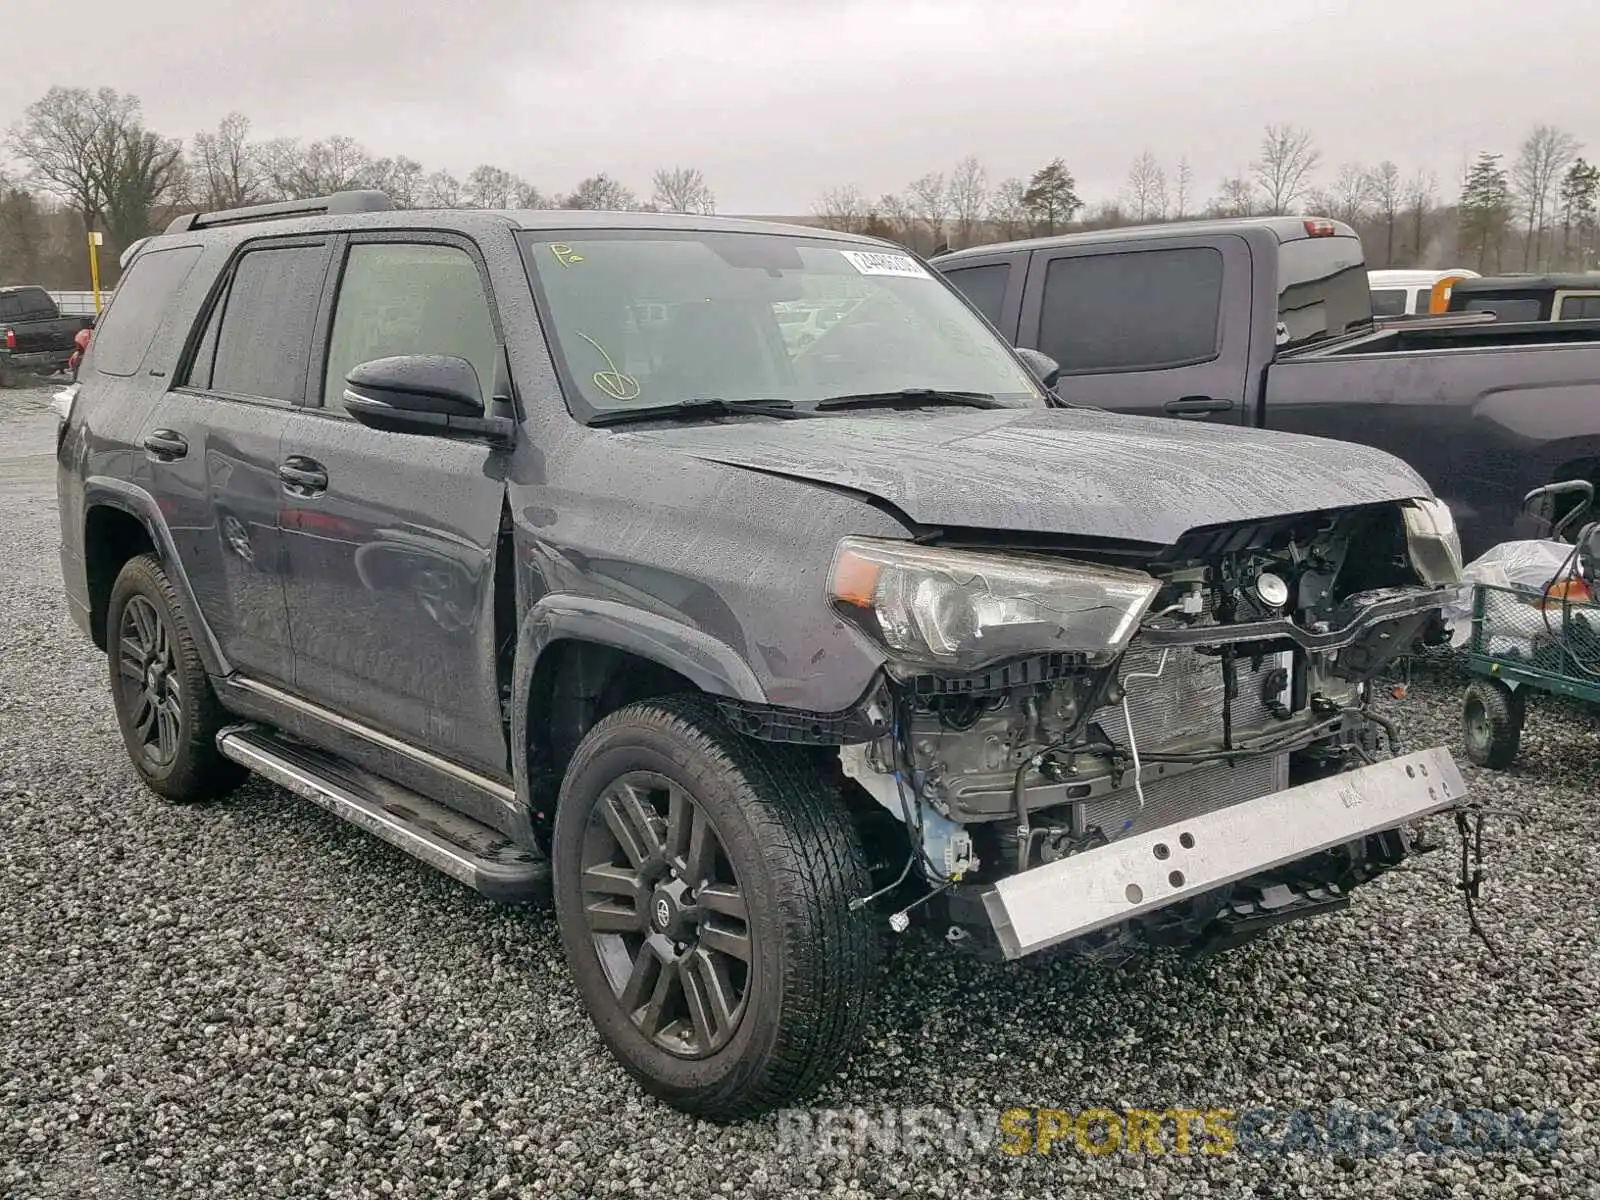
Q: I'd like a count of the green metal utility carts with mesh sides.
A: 1